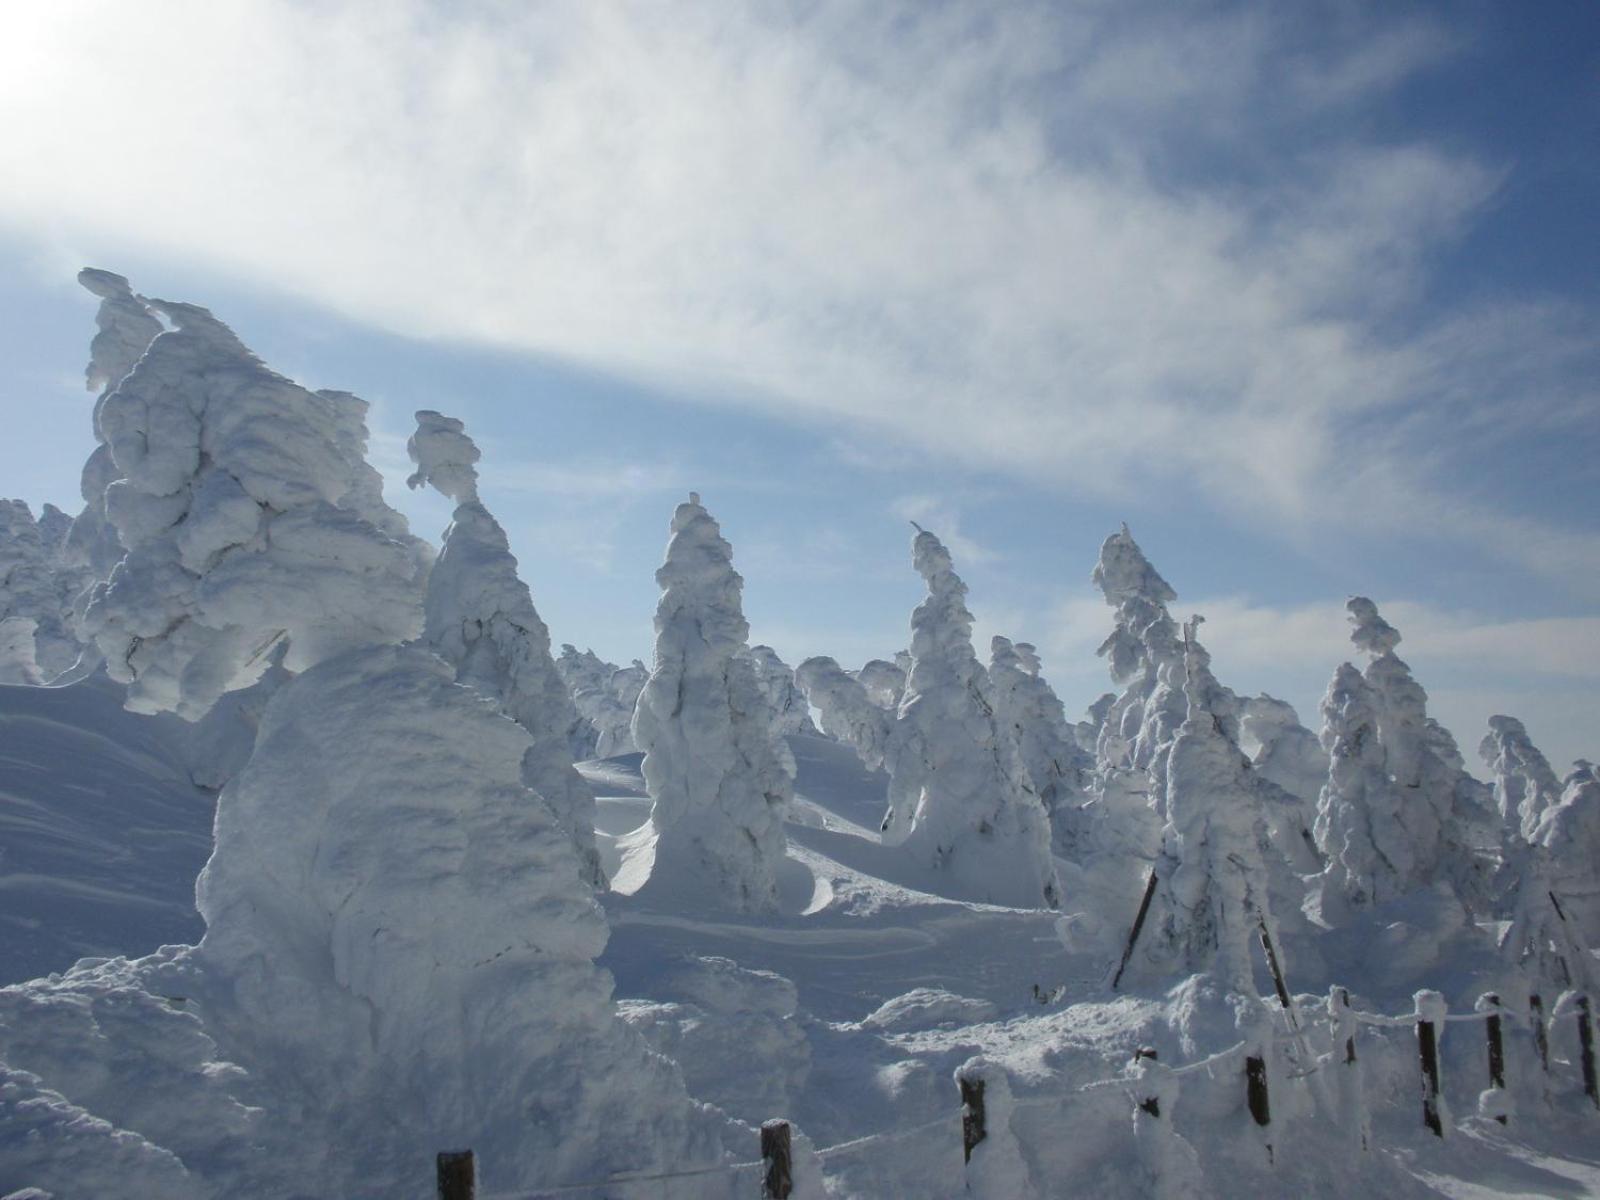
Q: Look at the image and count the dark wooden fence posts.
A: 10